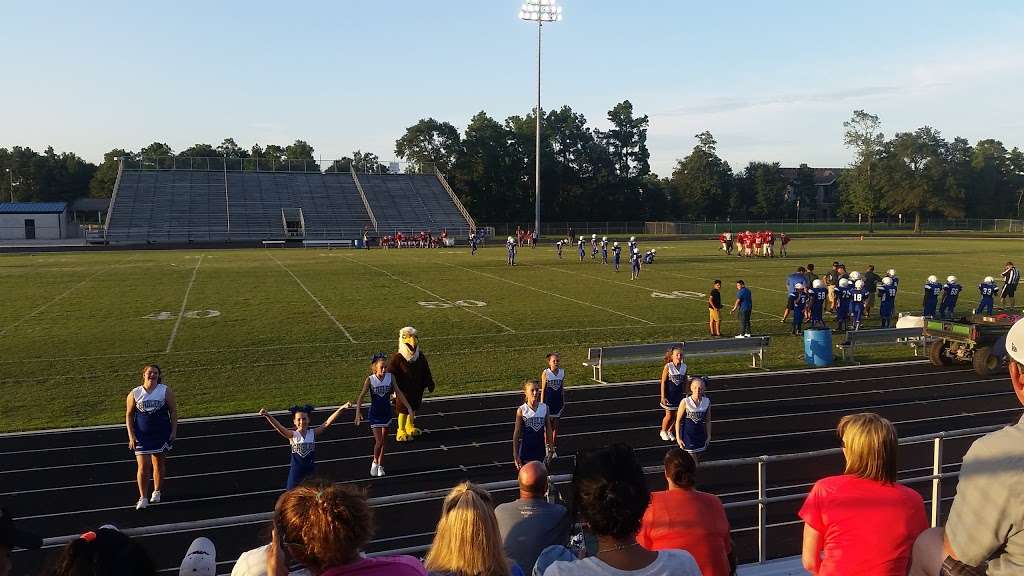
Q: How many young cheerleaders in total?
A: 7